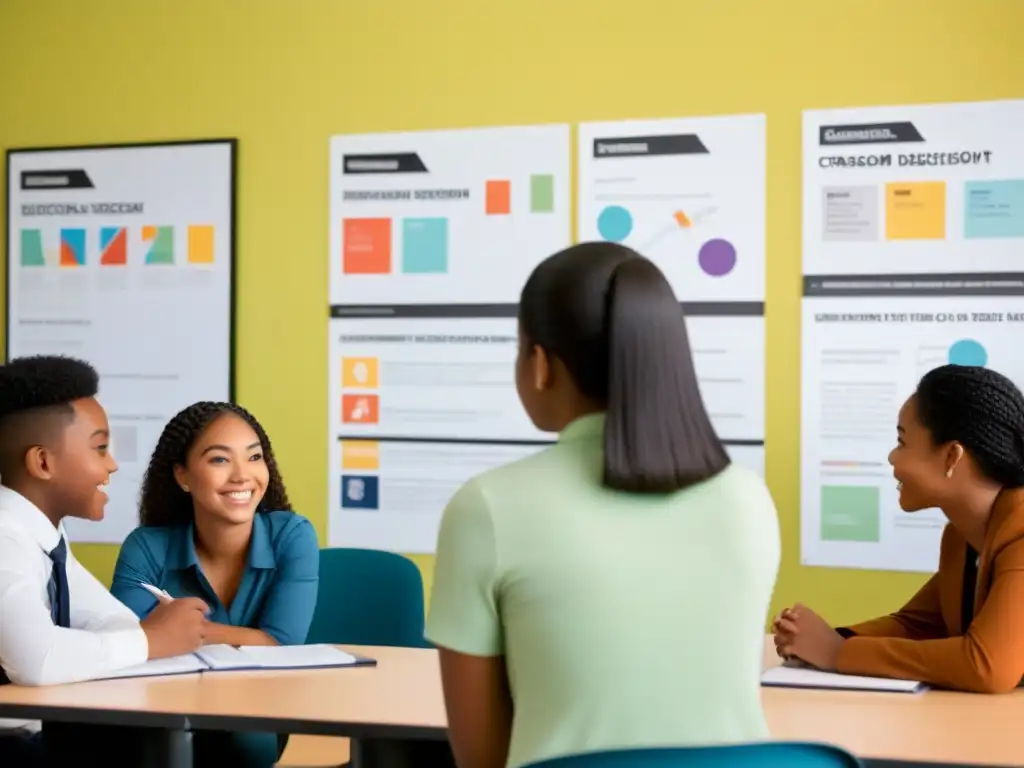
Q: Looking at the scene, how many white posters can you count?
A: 4